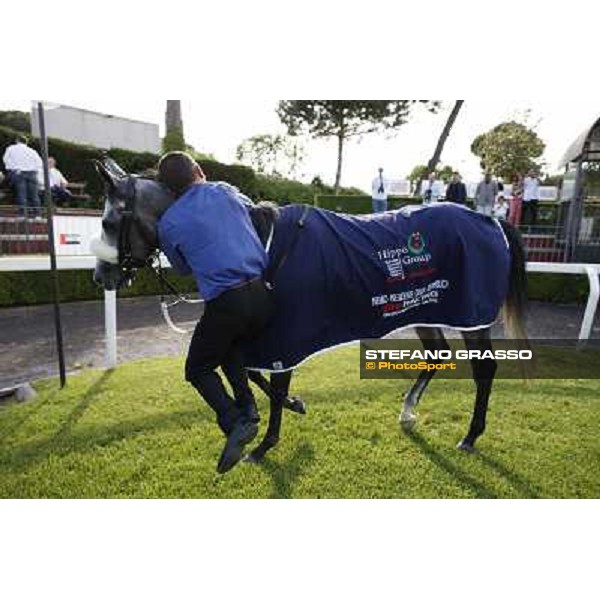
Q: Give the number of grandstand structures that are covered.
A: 1